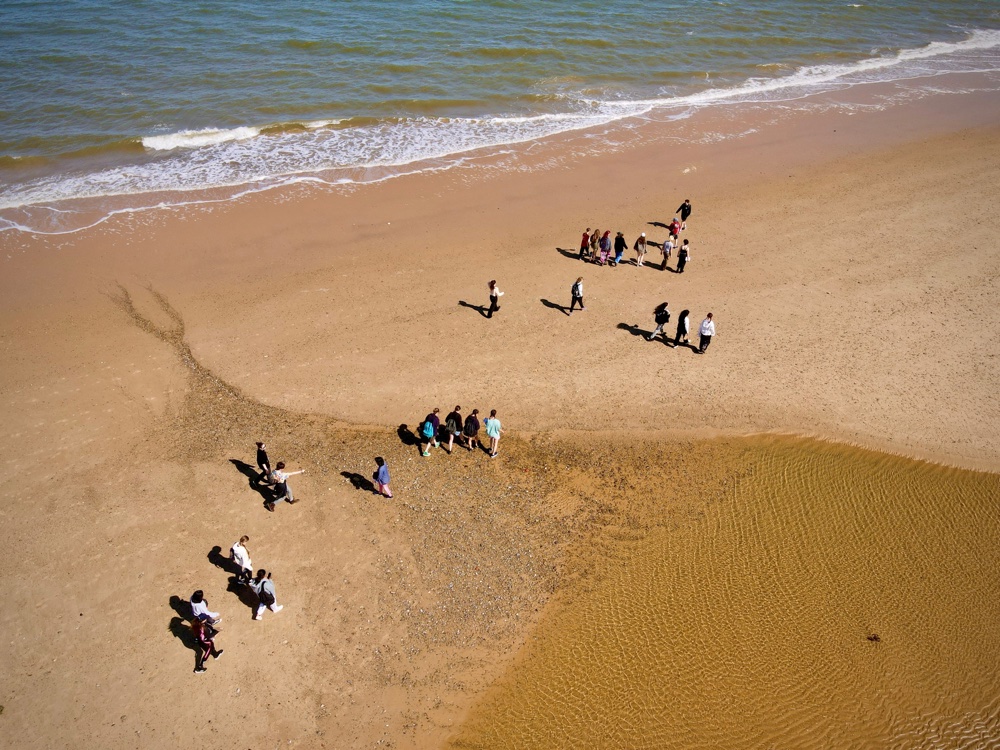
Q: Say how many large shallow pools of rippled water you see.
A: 1